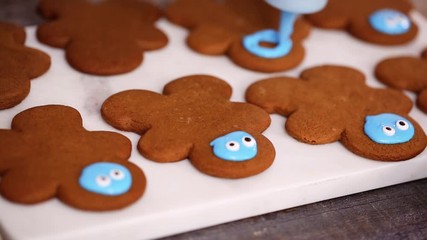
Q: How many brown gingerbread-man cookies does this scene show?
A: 8